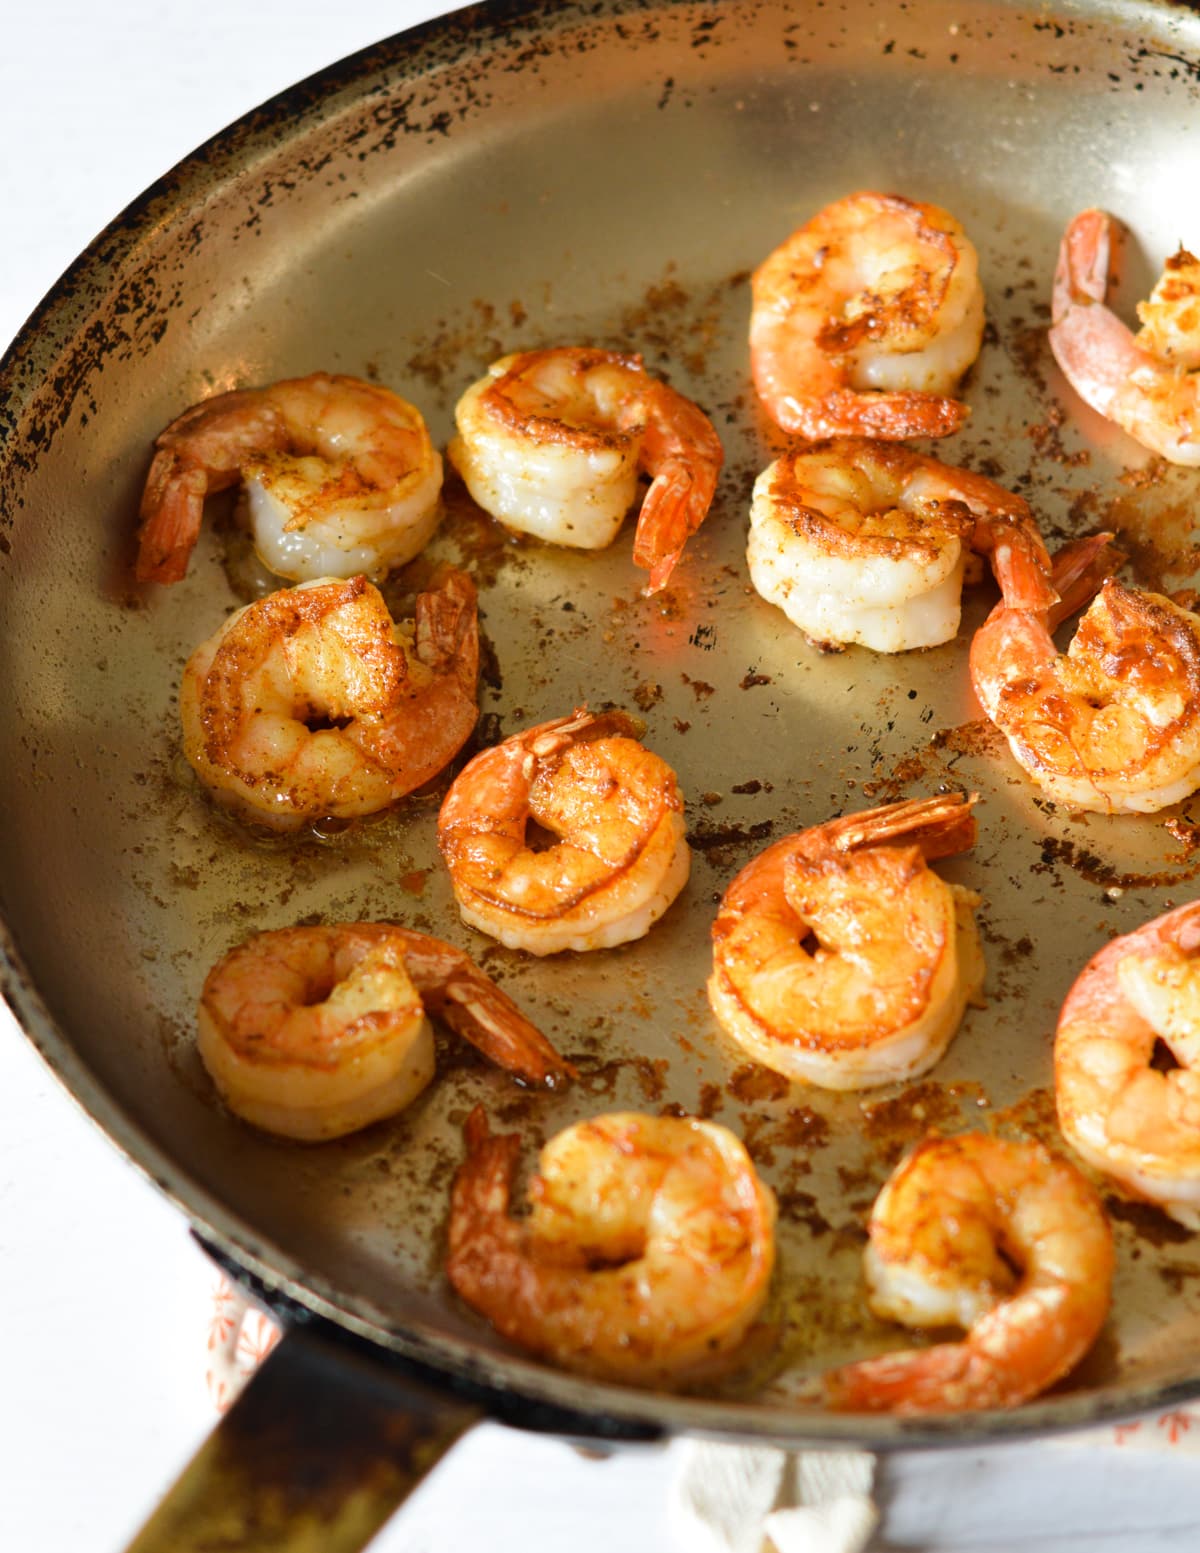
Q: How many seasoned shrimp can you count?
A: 13